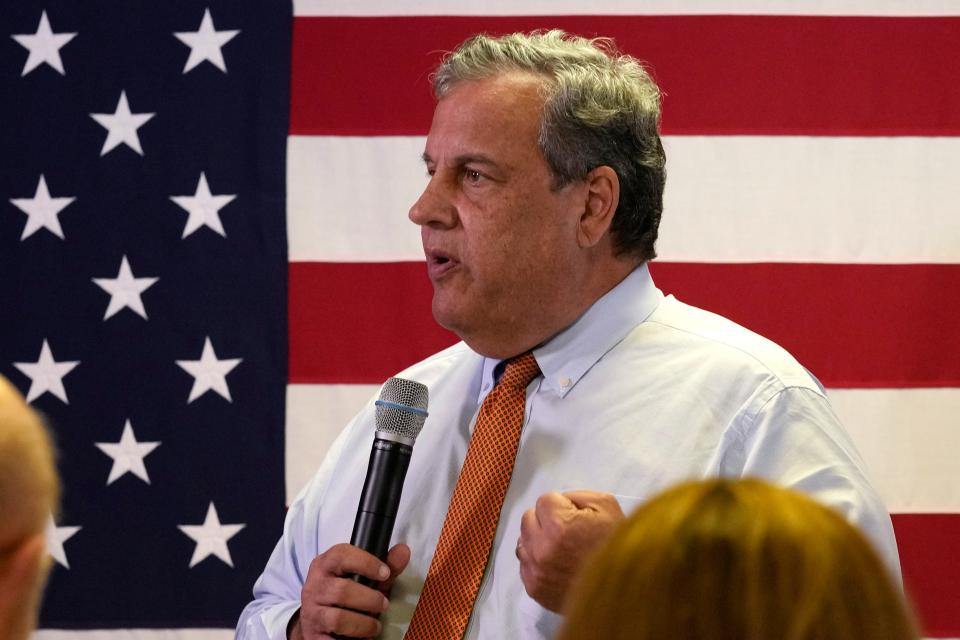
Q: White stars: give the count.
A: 11